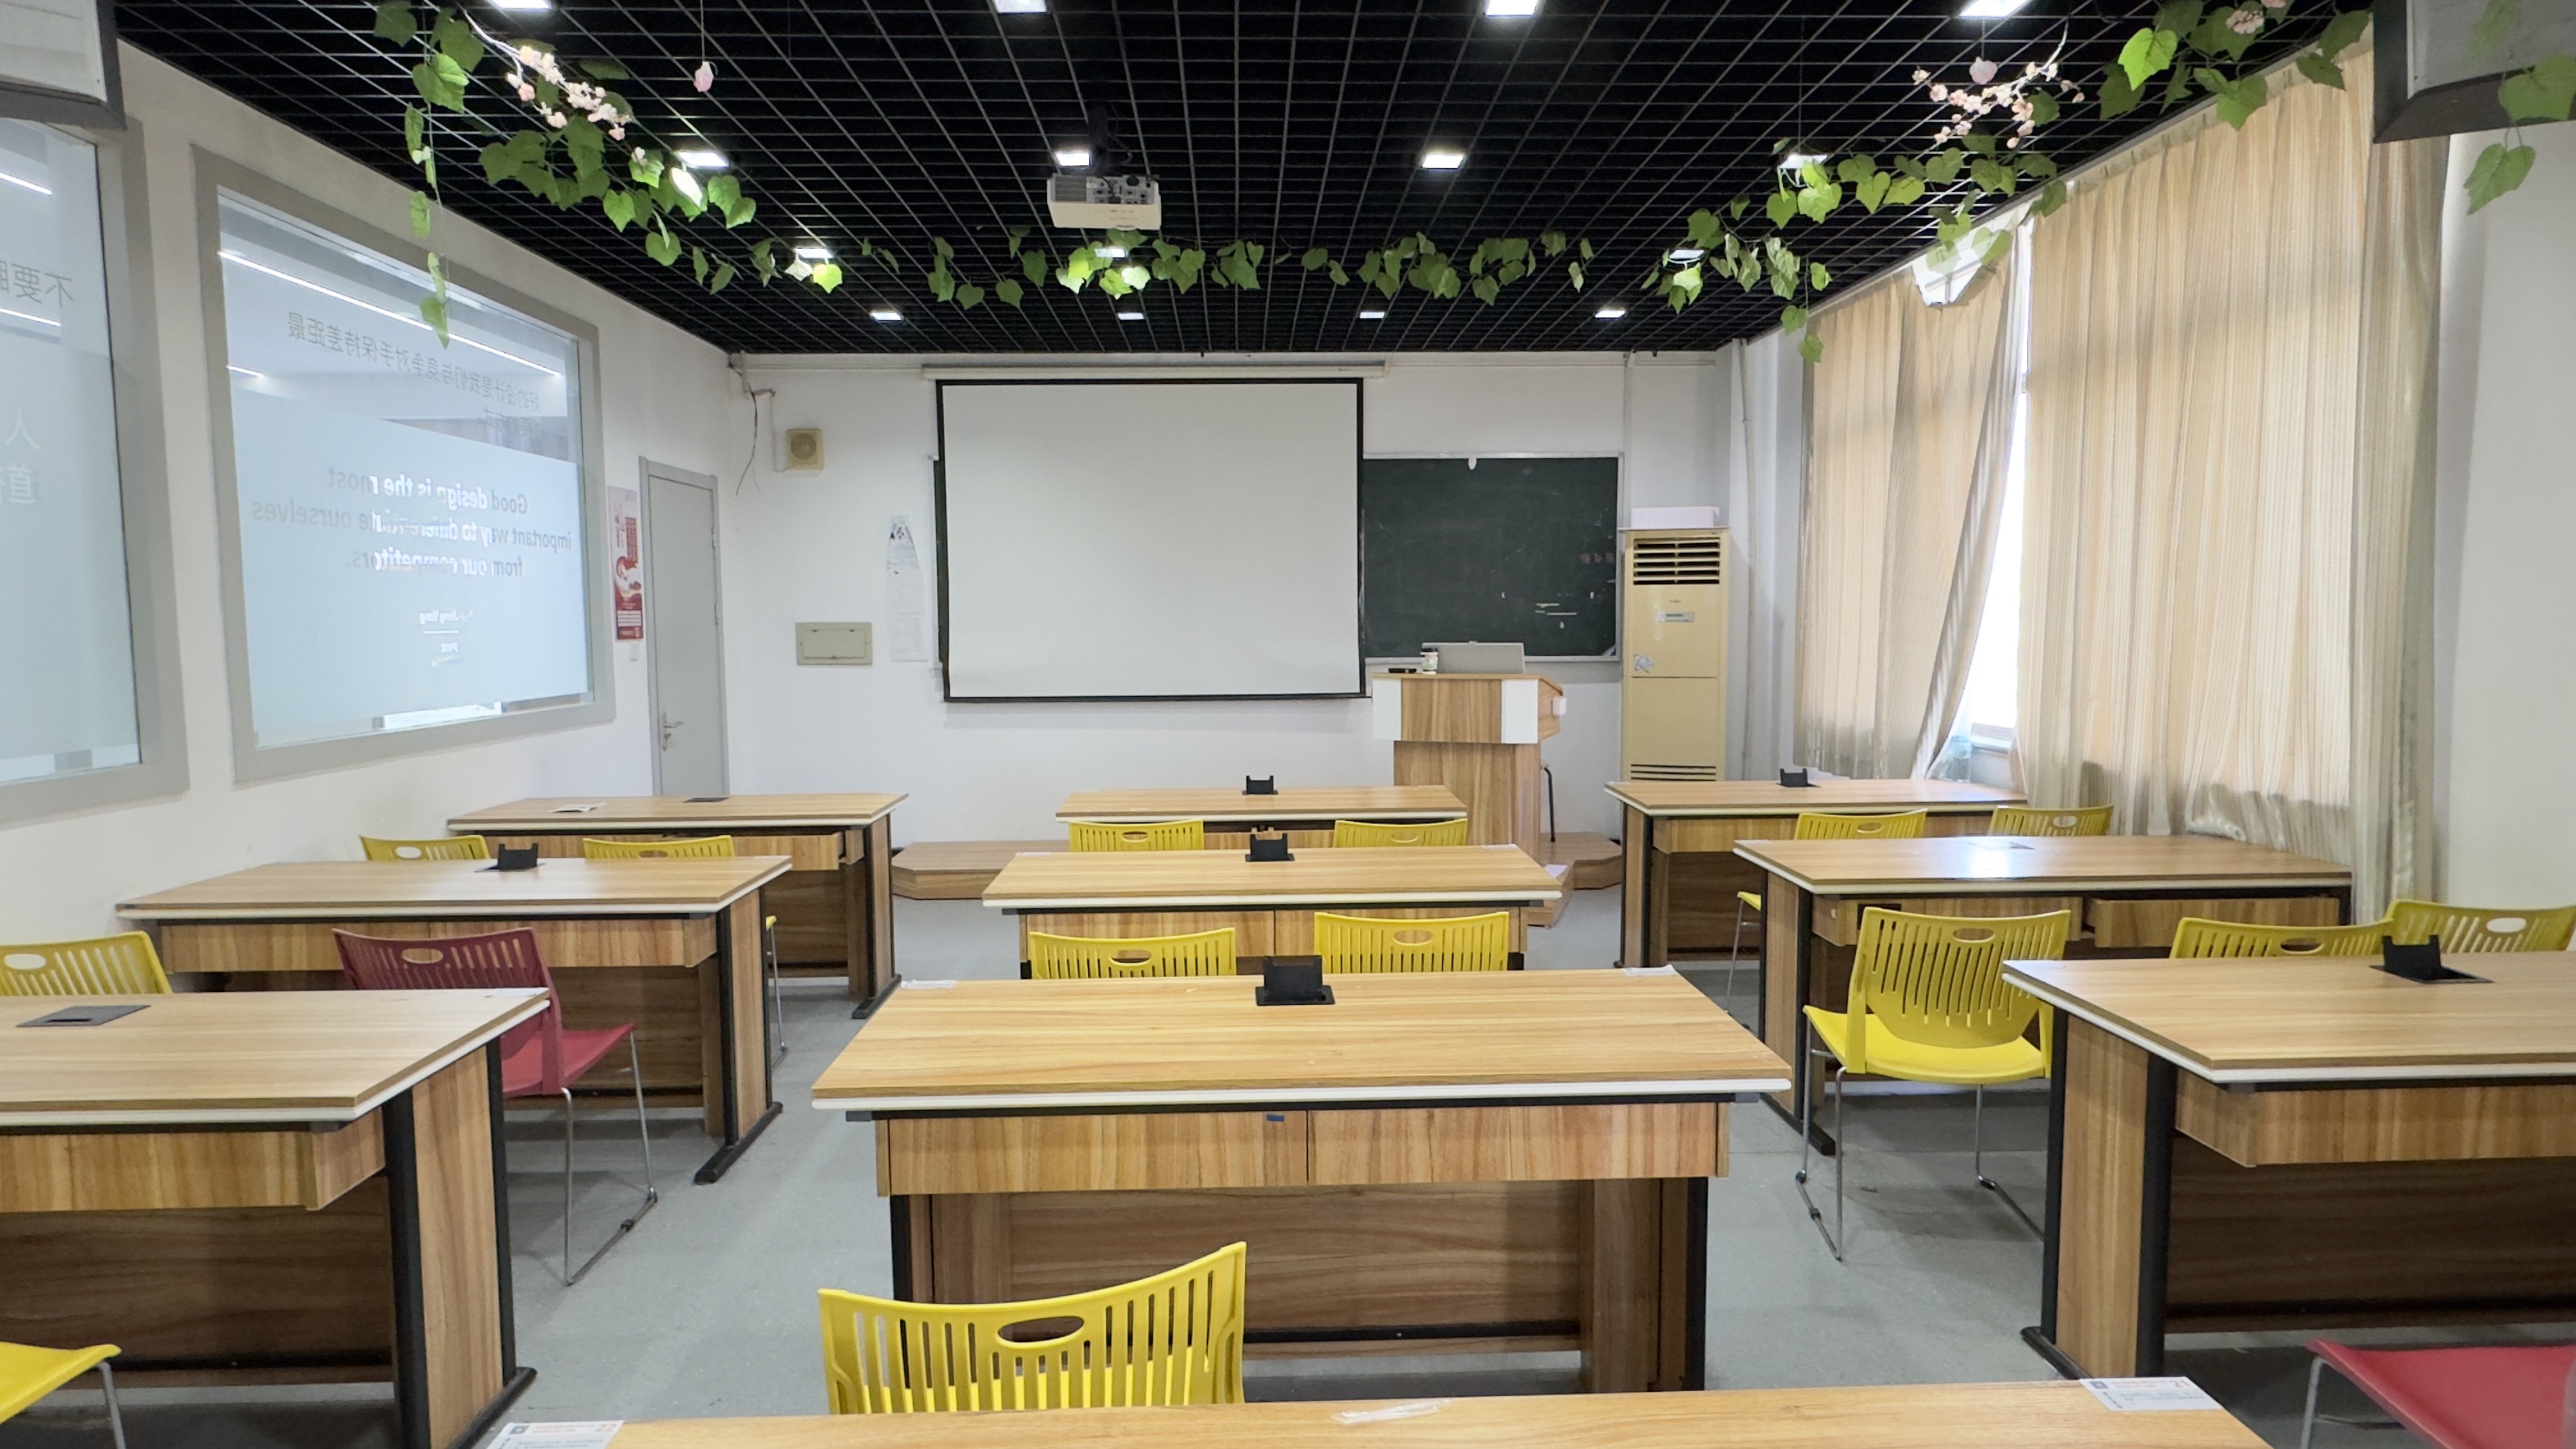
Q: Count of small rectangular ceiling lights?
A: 15